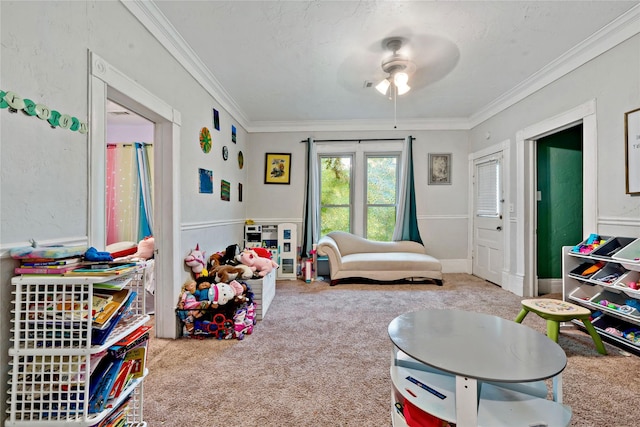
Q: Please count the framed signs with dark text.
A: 1